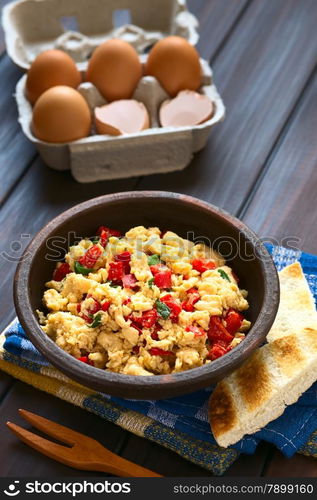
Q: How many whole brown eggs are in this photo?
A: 4